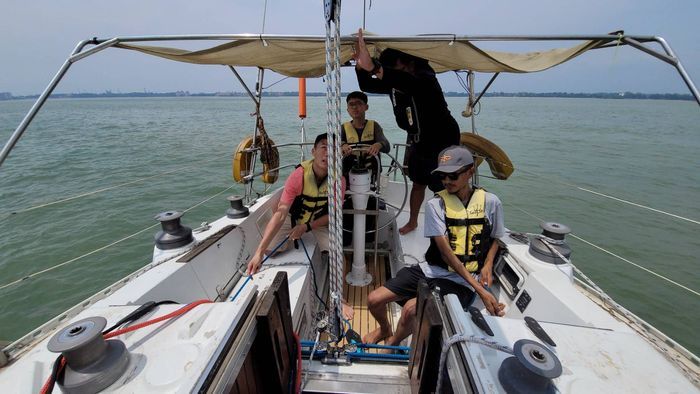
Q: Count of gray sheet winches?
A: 5